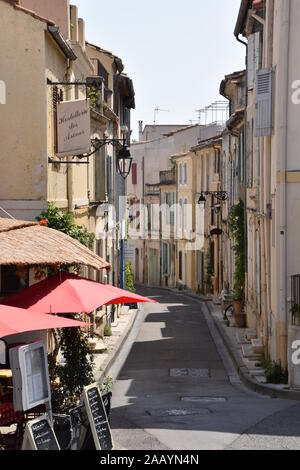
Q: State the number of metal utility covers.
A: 3